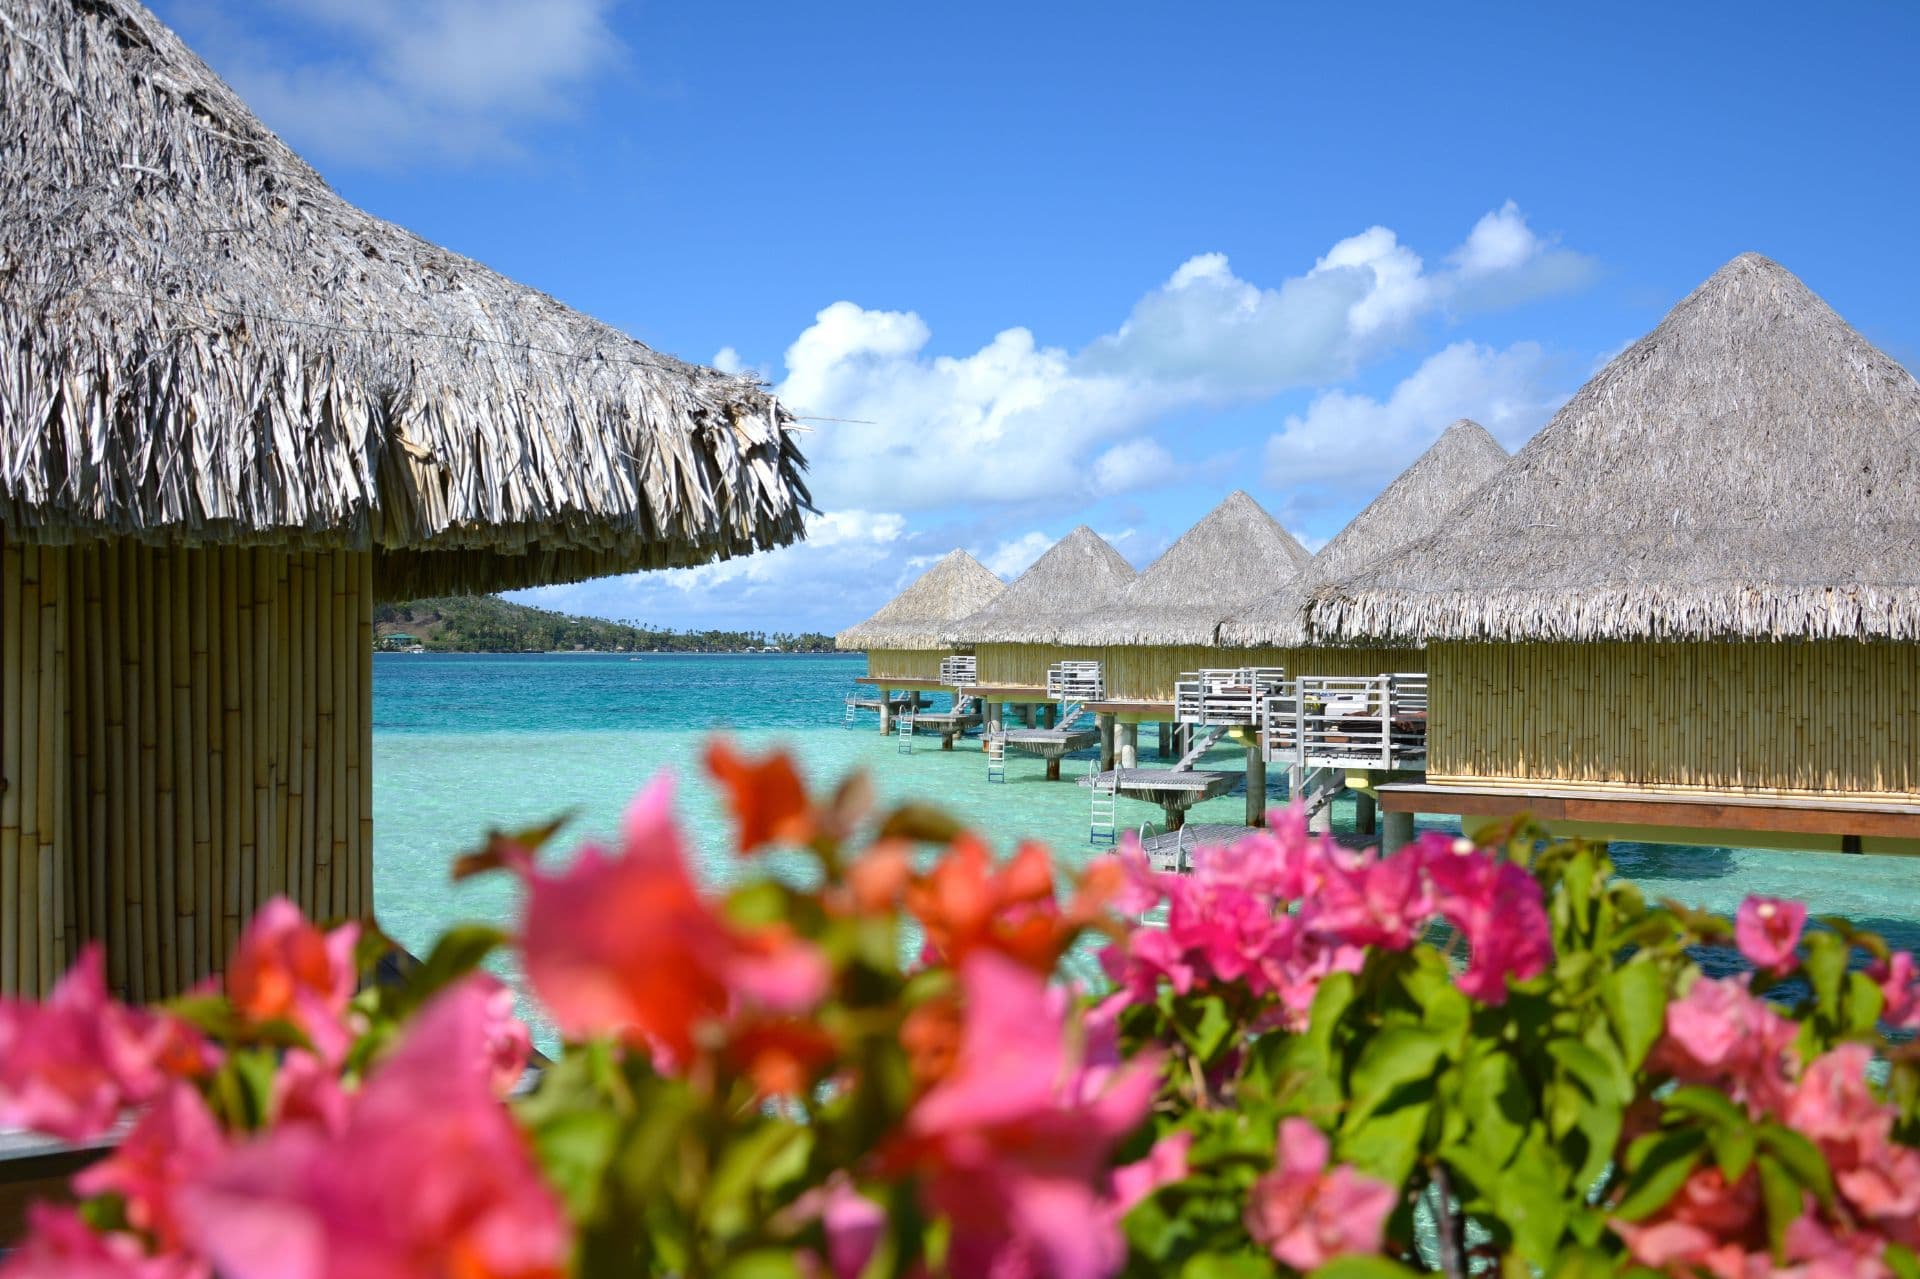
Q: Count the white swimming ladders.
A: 5